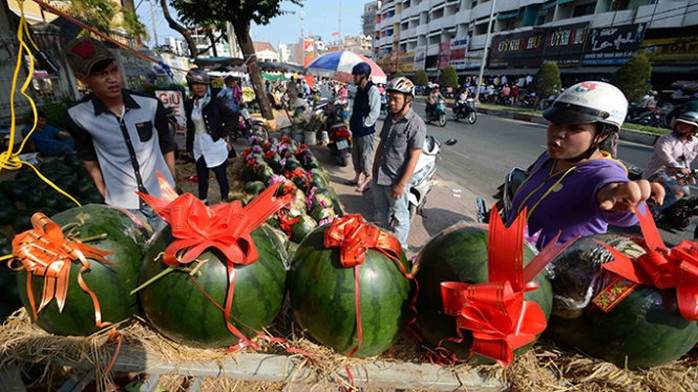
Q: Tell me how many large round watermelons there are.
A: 5